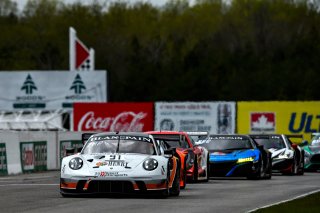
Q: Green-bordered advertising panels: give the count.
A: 3